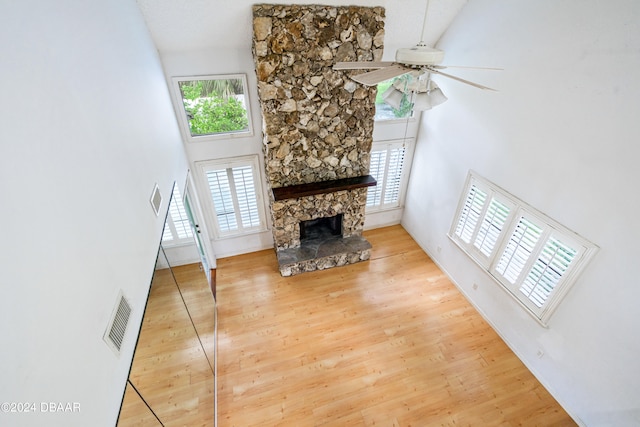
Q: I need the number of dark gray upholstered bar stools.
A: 0